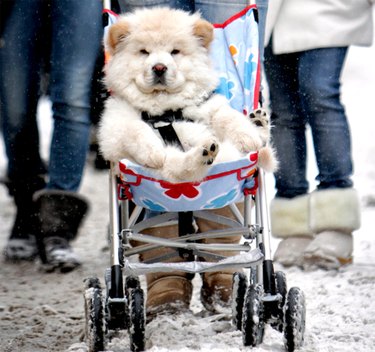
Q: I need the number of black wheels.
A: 8